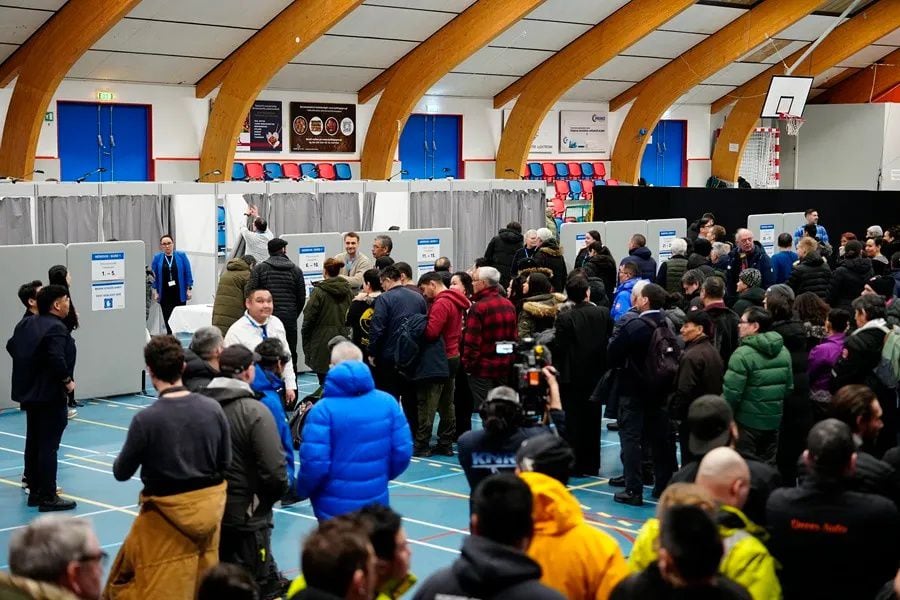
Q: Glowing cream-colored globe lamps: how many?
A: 0